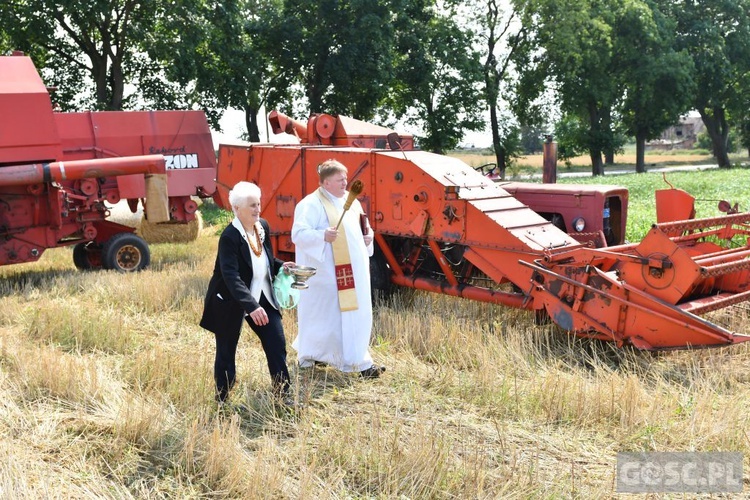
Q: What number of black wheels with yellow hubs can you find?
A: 1